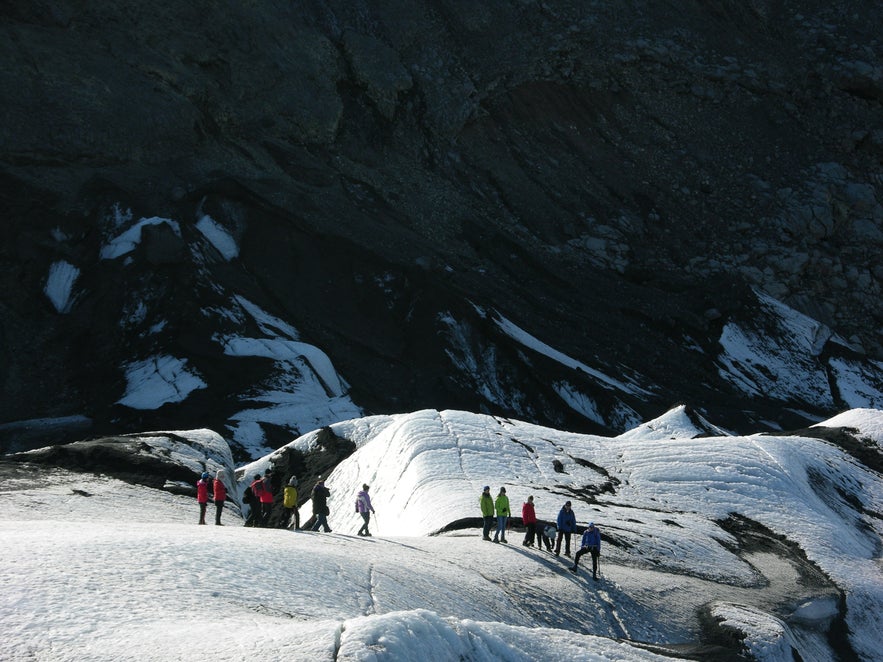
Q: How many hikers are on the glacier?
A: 13